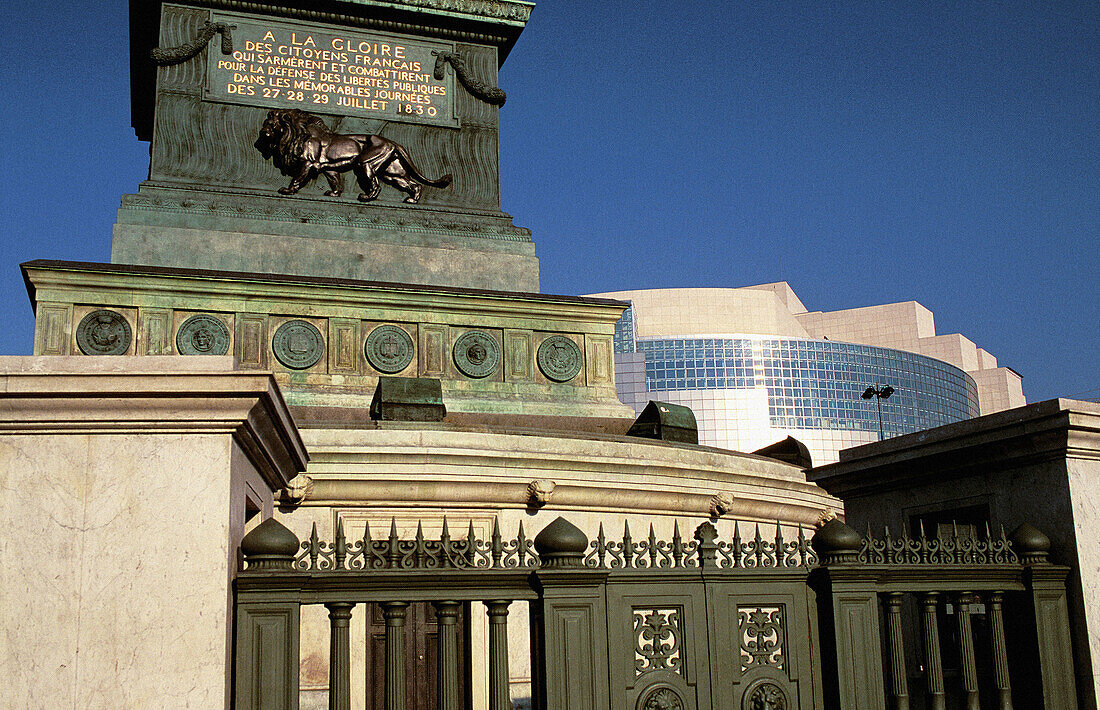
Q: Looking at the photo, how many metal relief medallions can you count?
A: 6